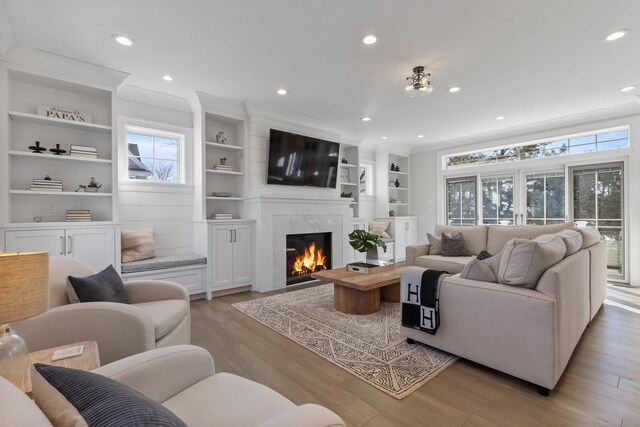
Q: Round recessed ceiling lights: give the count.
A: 11